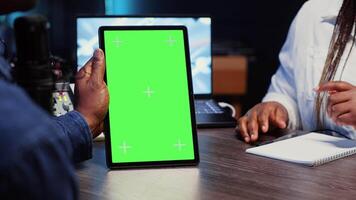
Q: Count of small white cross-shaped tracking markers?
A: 5